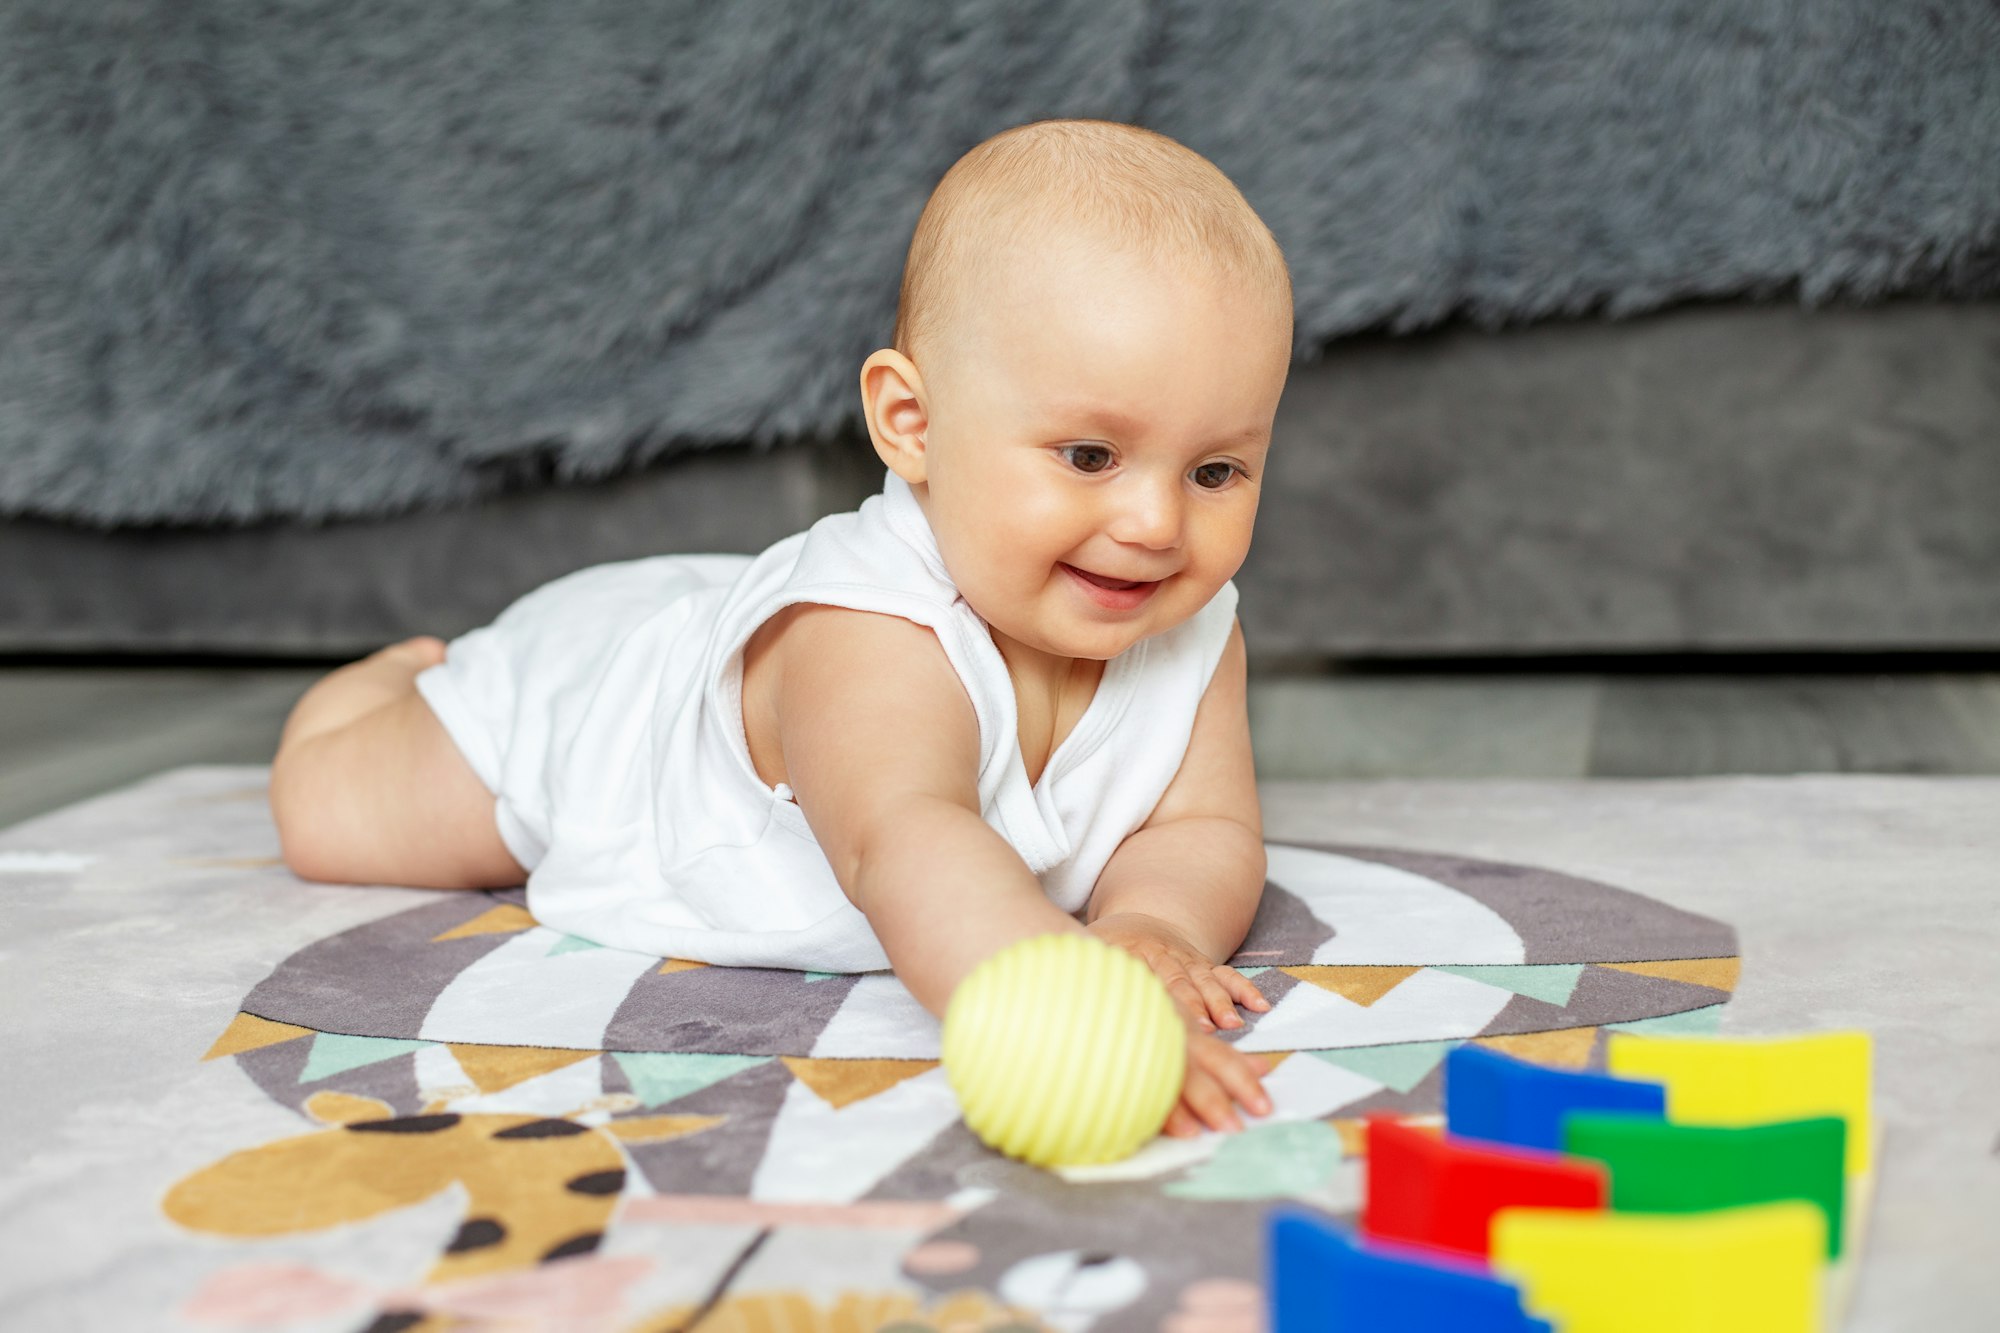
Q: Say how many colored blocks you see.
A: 6